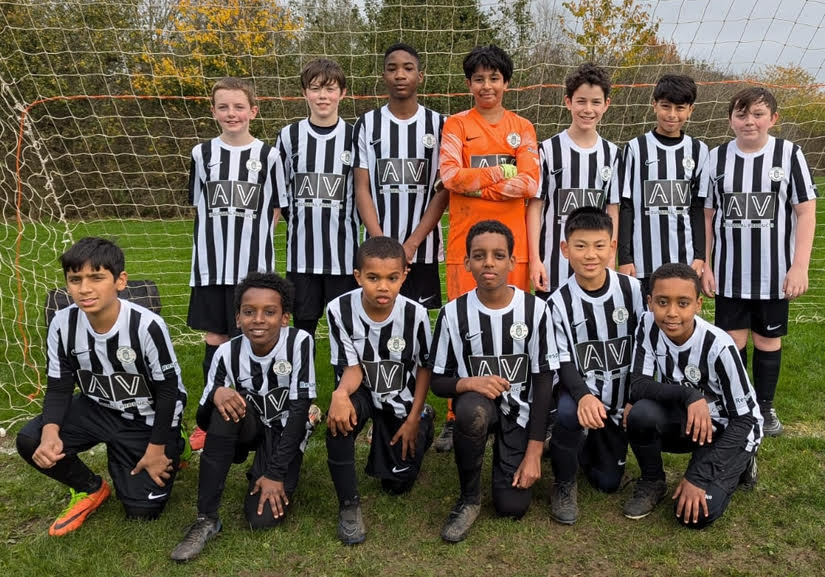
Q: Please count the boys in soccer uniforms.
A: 13